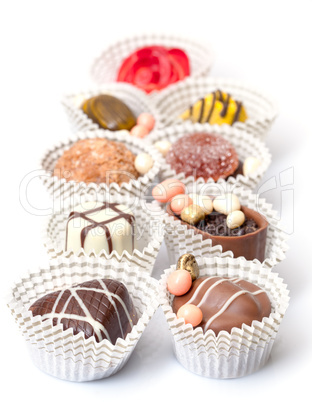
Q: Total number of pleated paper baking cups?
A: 9